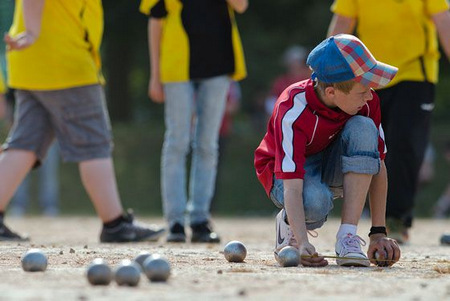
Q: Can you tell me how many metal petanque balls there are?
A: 8